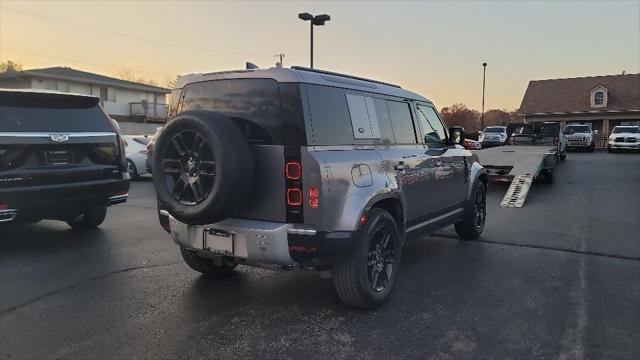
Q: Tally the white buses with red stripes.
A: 0